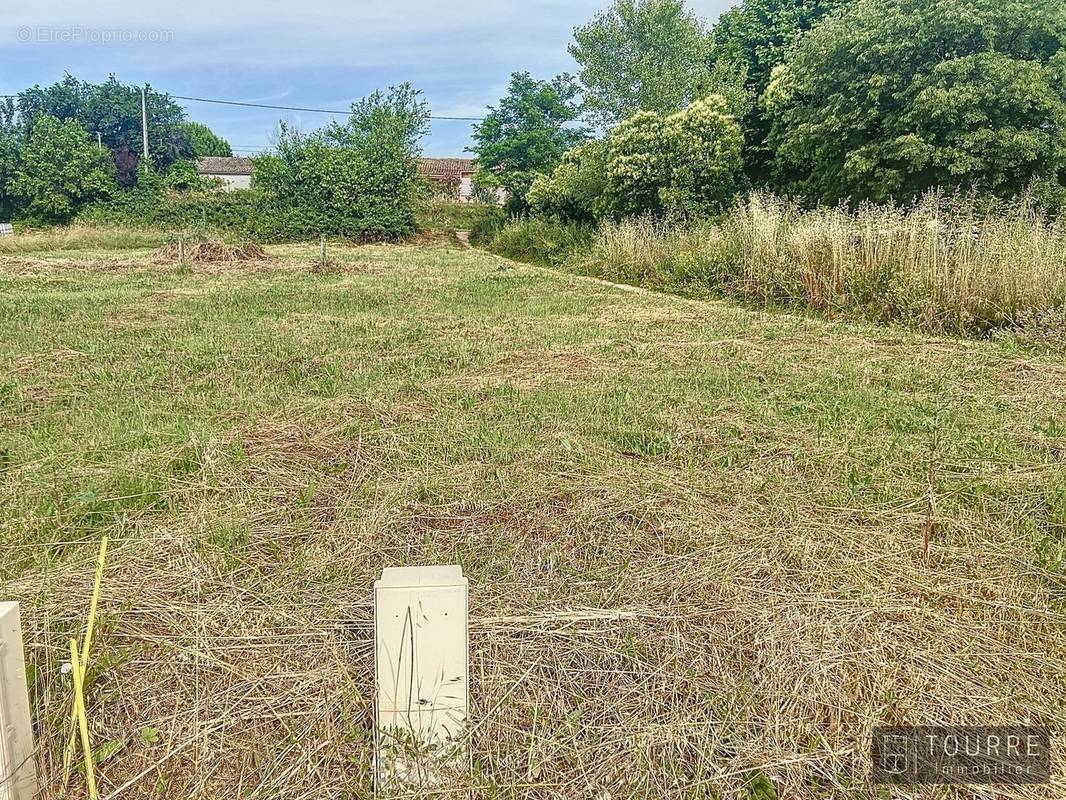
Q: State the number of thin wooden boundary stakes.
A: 2